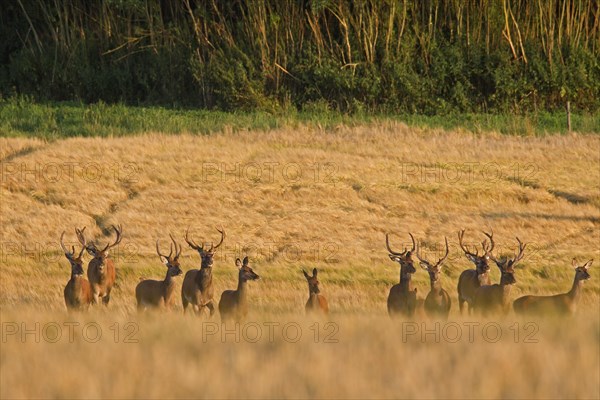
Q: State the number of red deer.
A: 11